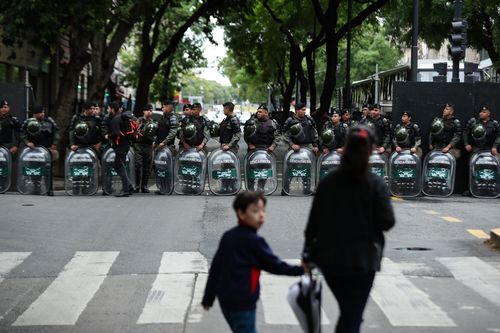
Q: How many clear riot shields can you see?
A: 14